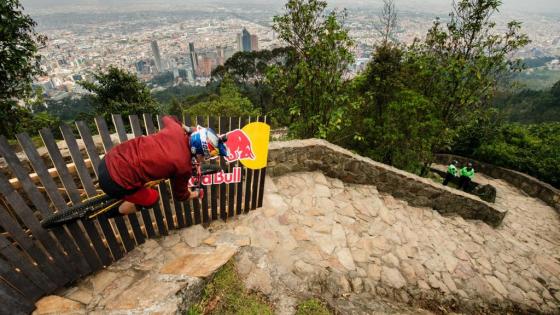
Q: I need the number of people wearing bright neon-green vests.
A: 2